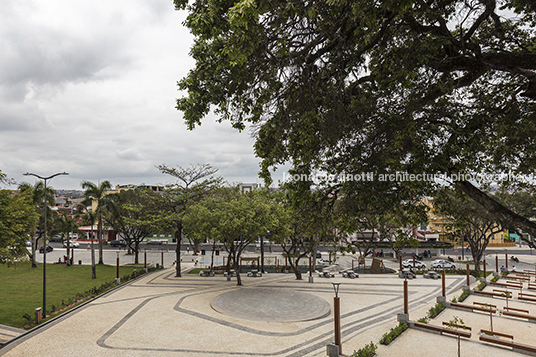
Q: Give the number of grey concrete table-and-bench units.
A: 7